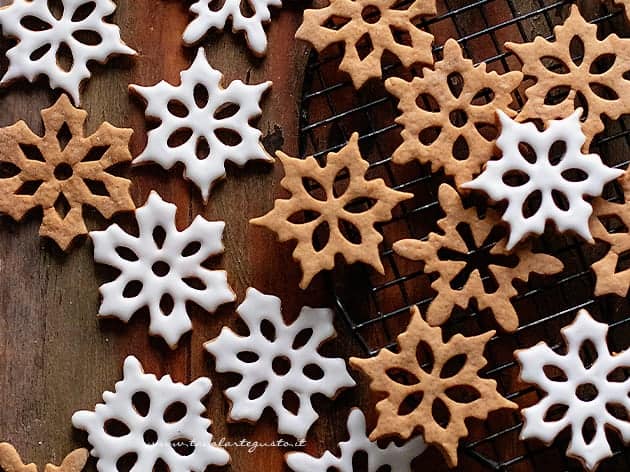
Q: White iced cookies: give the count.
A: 9